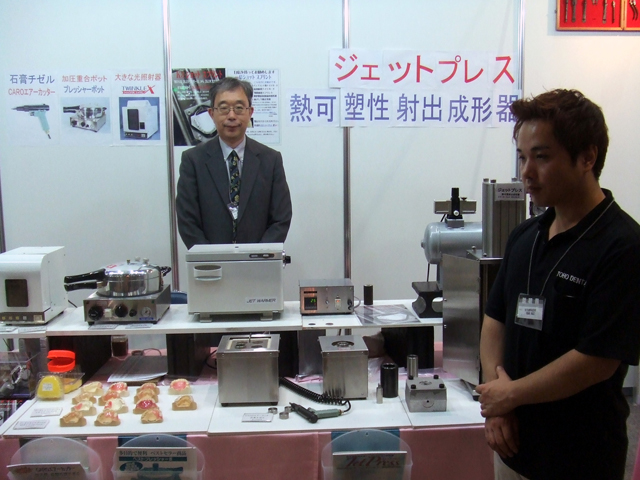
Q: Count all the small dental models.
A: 14